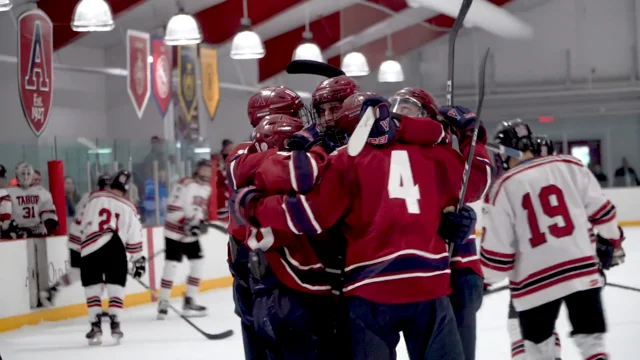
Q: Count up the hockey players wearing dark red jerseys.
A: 5